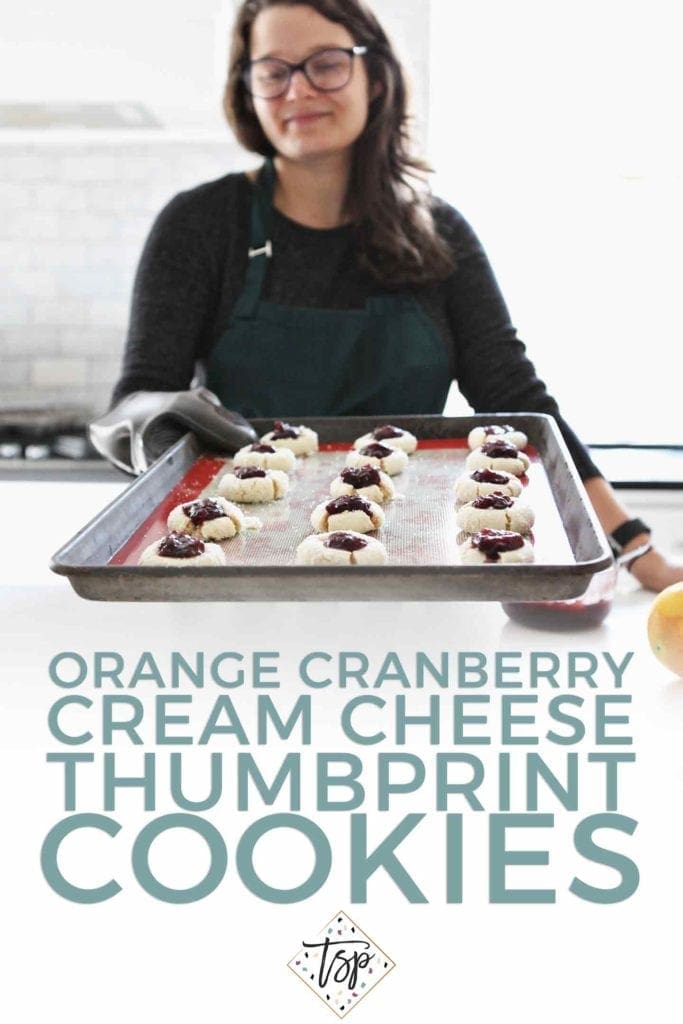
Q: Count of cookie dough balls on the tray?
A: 15